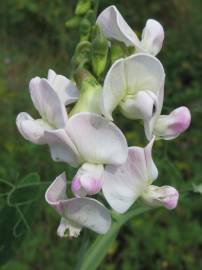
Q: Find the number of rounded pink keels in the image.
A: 3